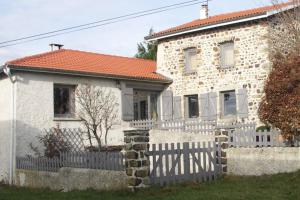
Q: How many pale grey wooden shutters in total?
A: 6